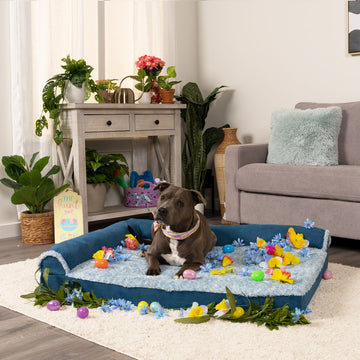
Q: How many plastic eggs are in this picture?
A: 11